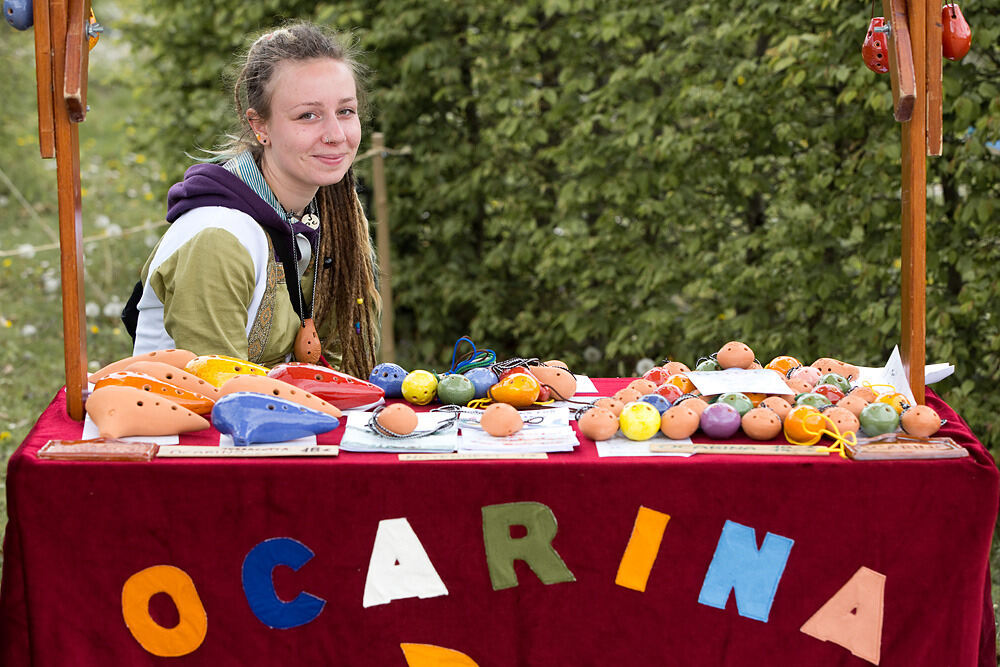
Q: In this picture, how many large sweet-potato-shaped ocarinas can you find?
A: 8